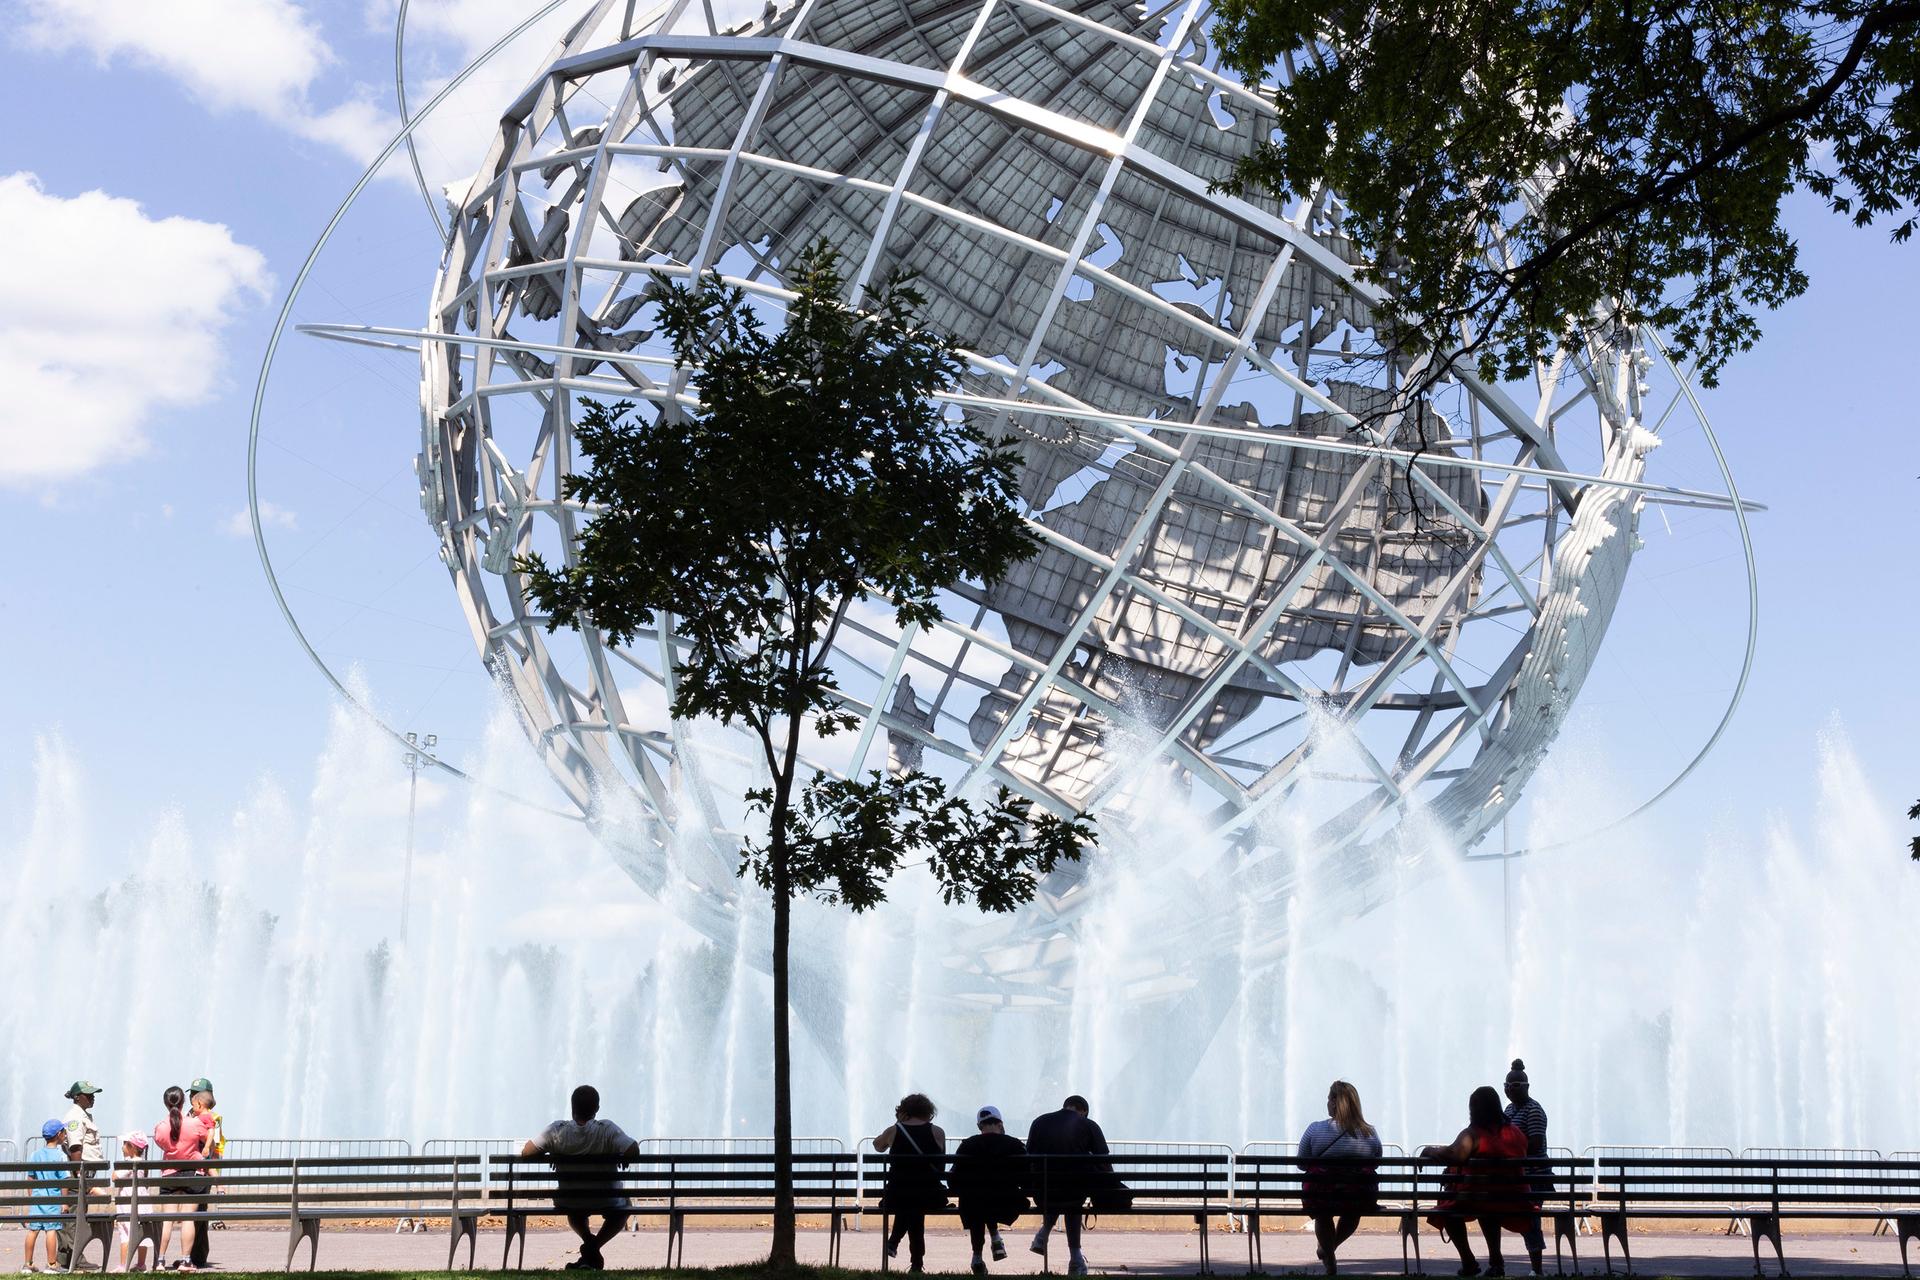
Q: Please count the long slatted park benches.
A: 6